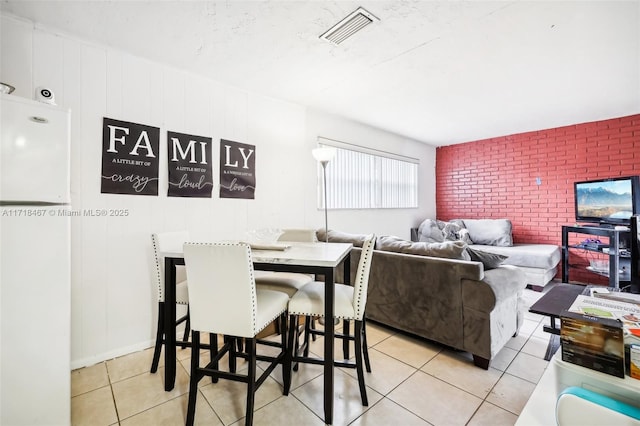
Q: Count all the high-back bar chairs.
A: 4